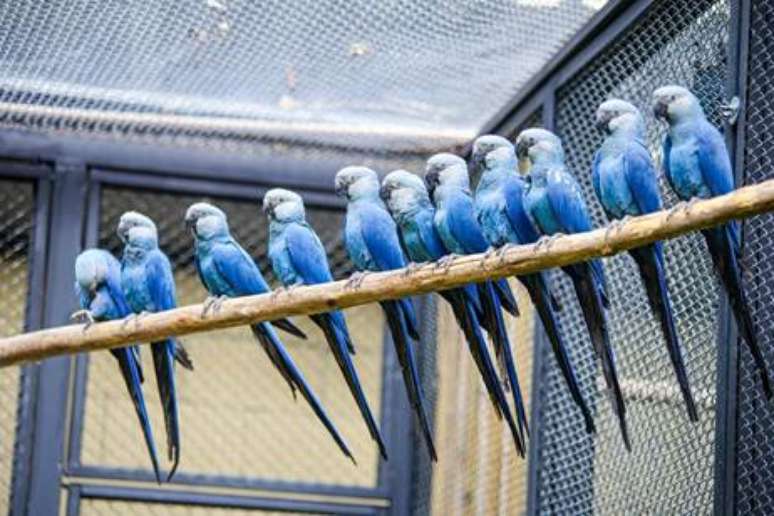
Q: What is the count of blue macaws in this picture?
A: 11